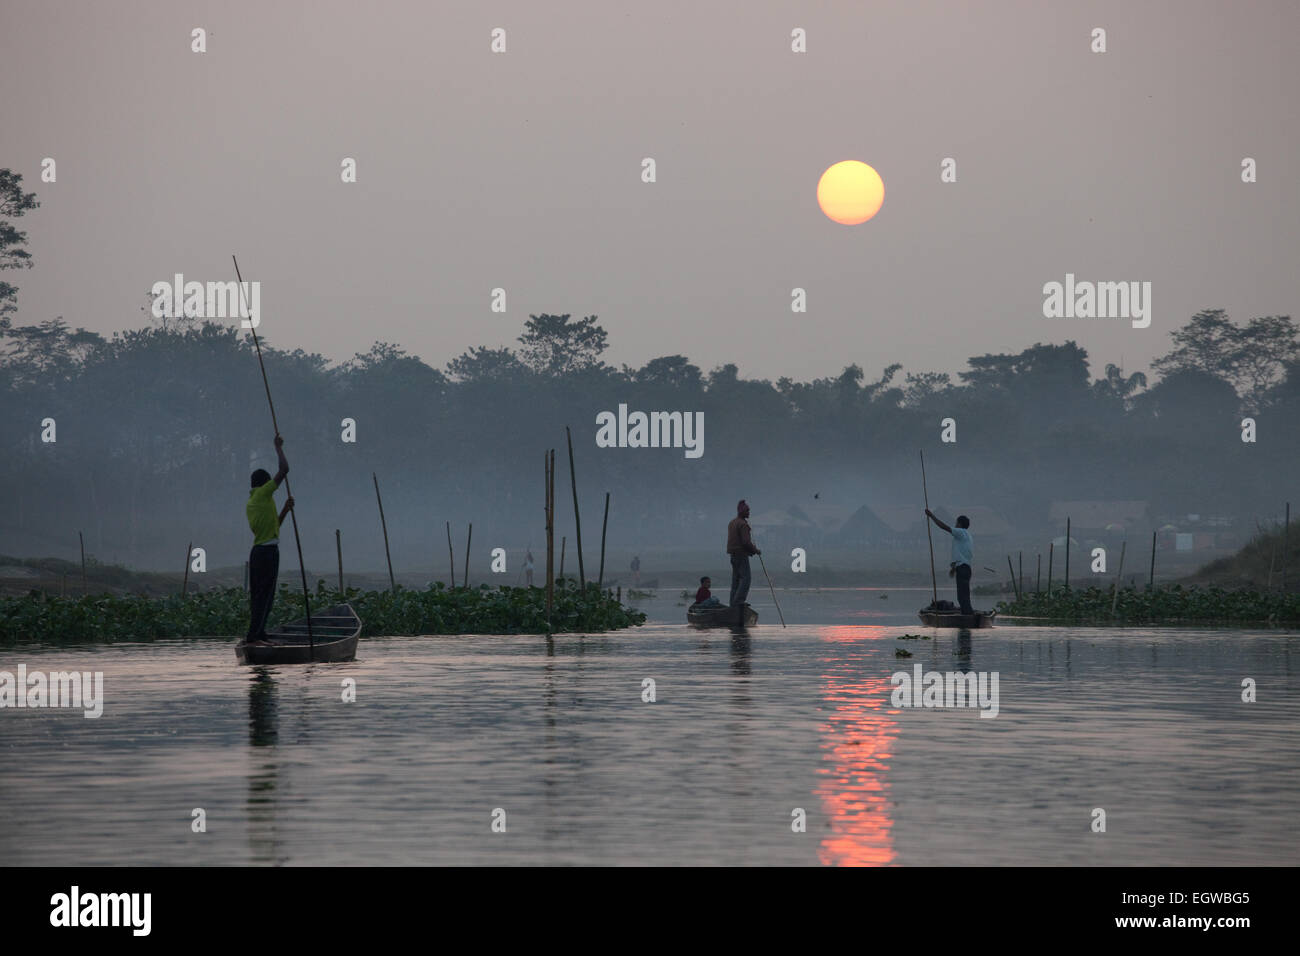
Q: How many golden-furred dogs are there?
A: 0